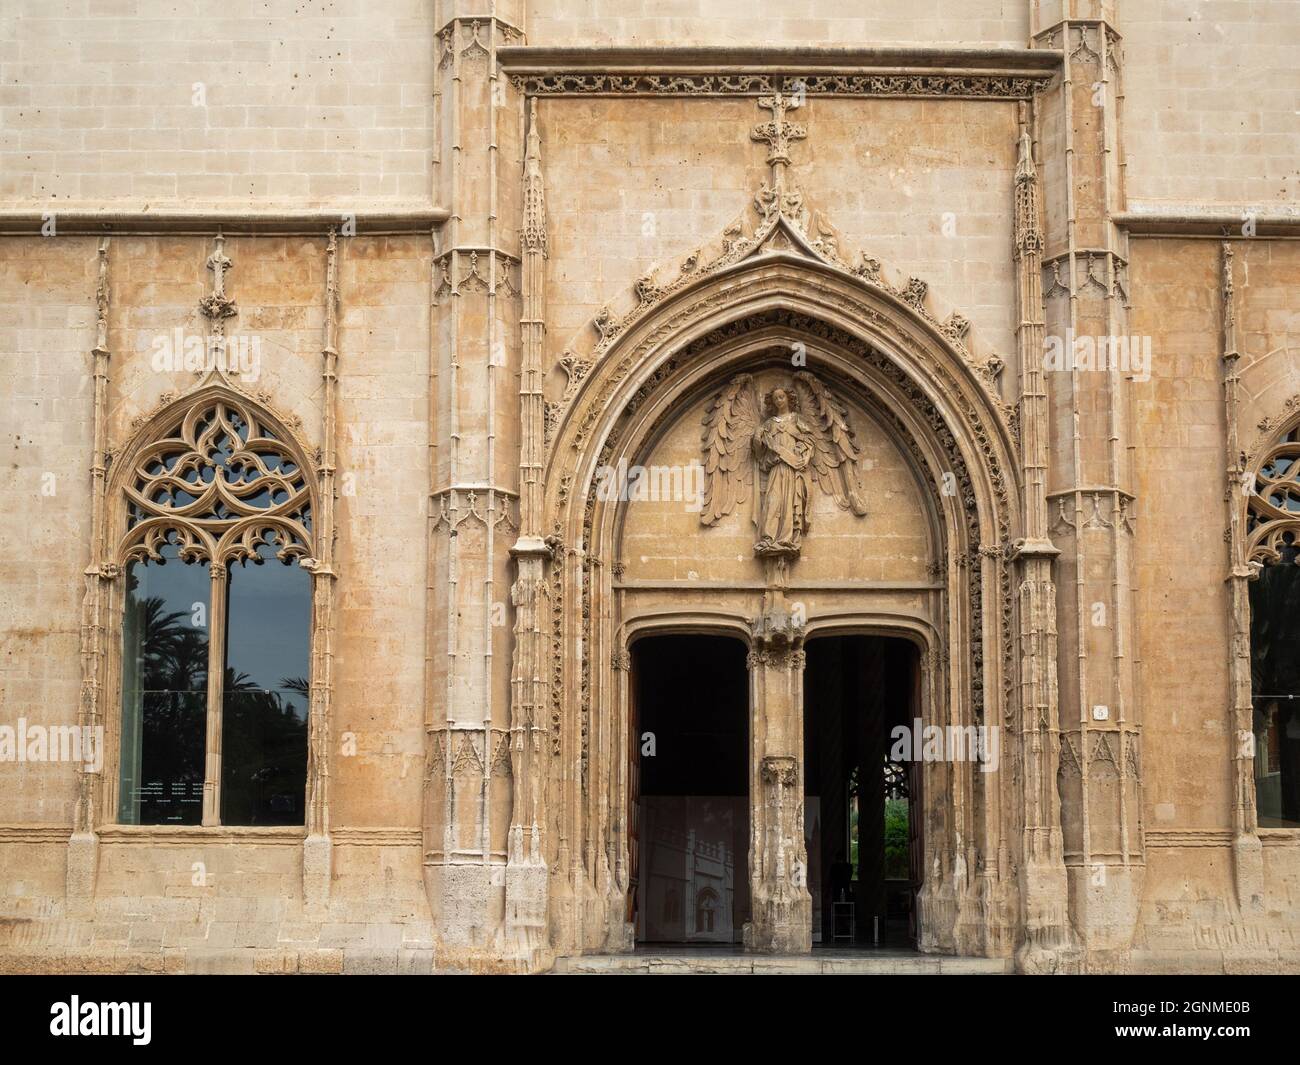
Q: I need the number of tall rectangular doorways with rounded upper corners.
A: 2